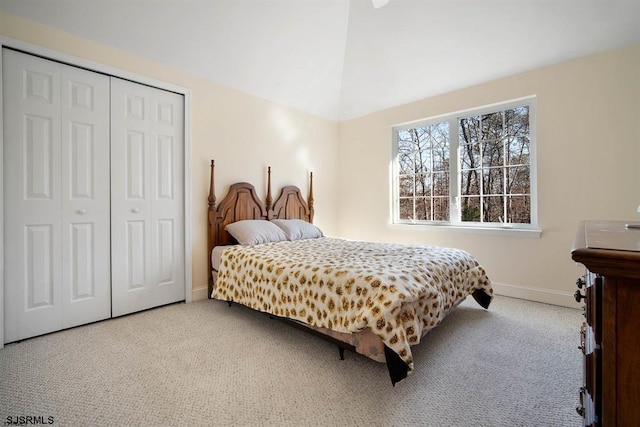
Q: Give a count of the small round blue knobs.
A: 0